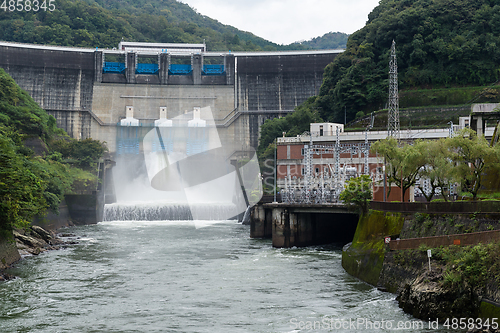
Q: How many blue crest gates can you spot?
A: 4